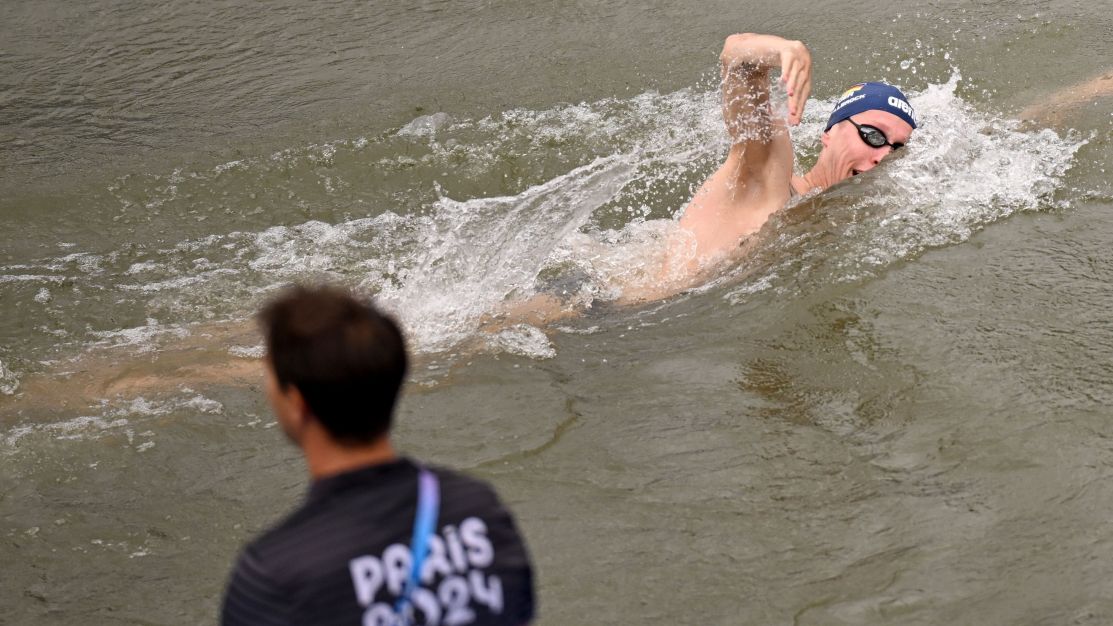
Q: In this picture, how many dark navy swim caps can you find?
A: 1